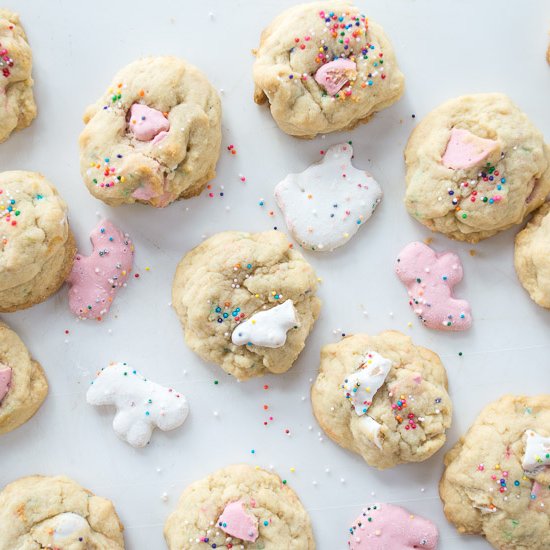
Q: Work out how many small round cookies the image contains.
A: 12